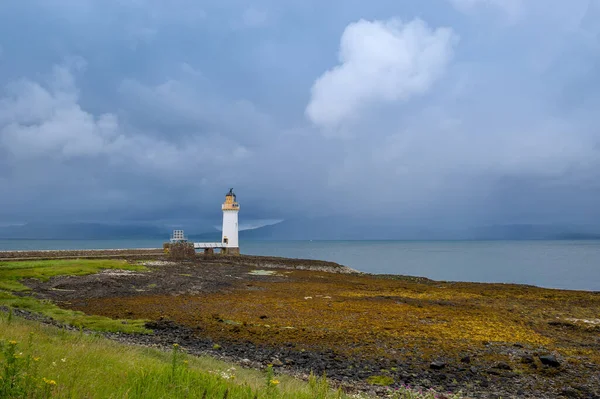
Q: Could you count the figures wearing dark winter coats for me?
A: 0